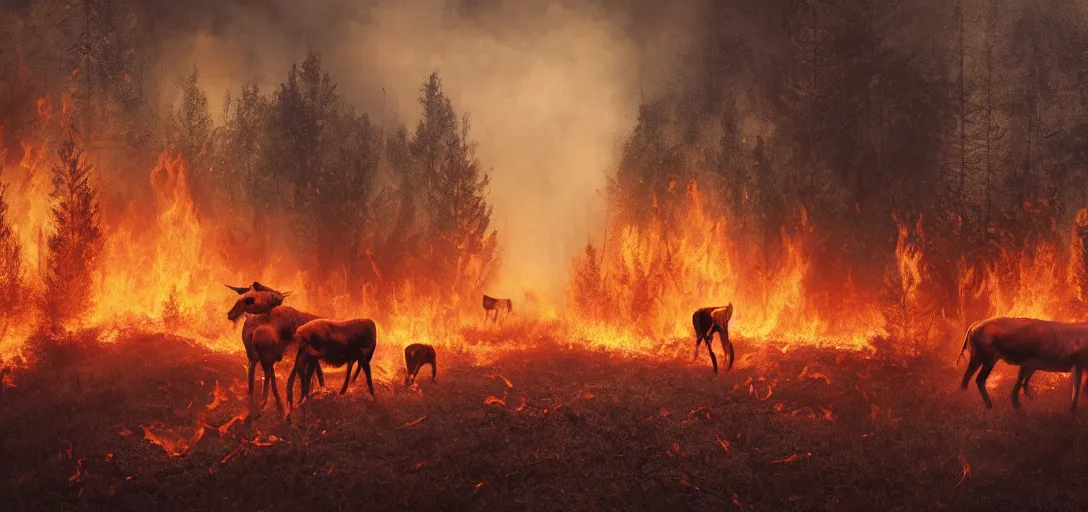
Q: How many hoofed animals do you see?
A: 6